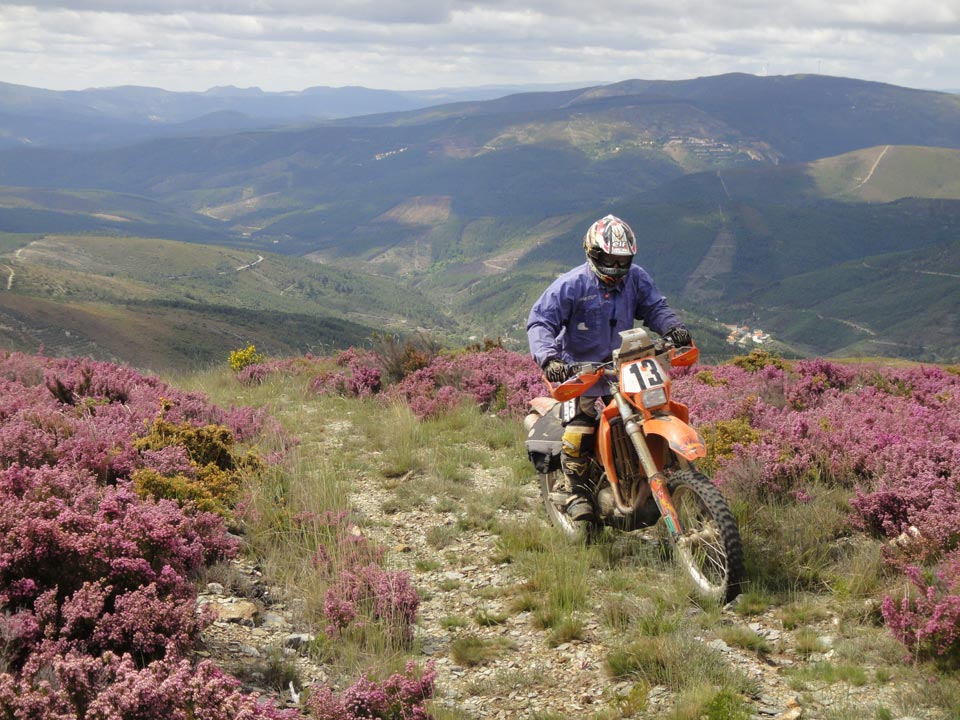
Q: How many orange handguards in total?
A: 2